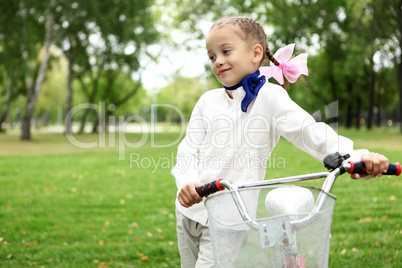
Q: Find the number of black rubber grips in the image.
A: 2